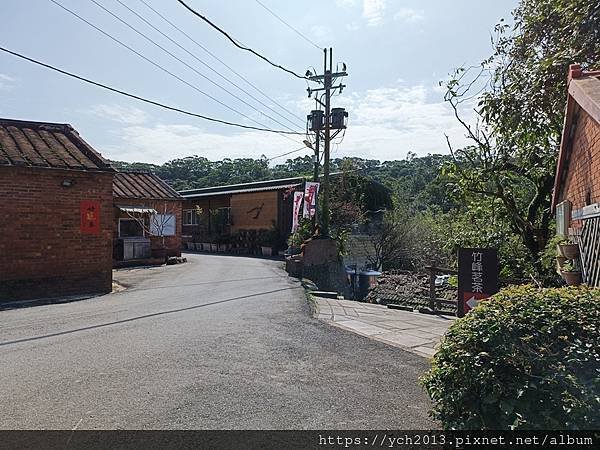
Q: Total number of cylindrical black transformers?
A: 2